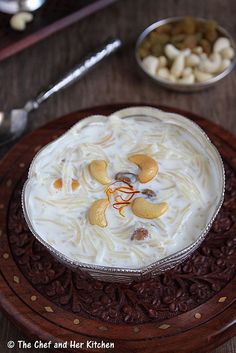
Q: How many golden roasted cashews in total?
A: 4